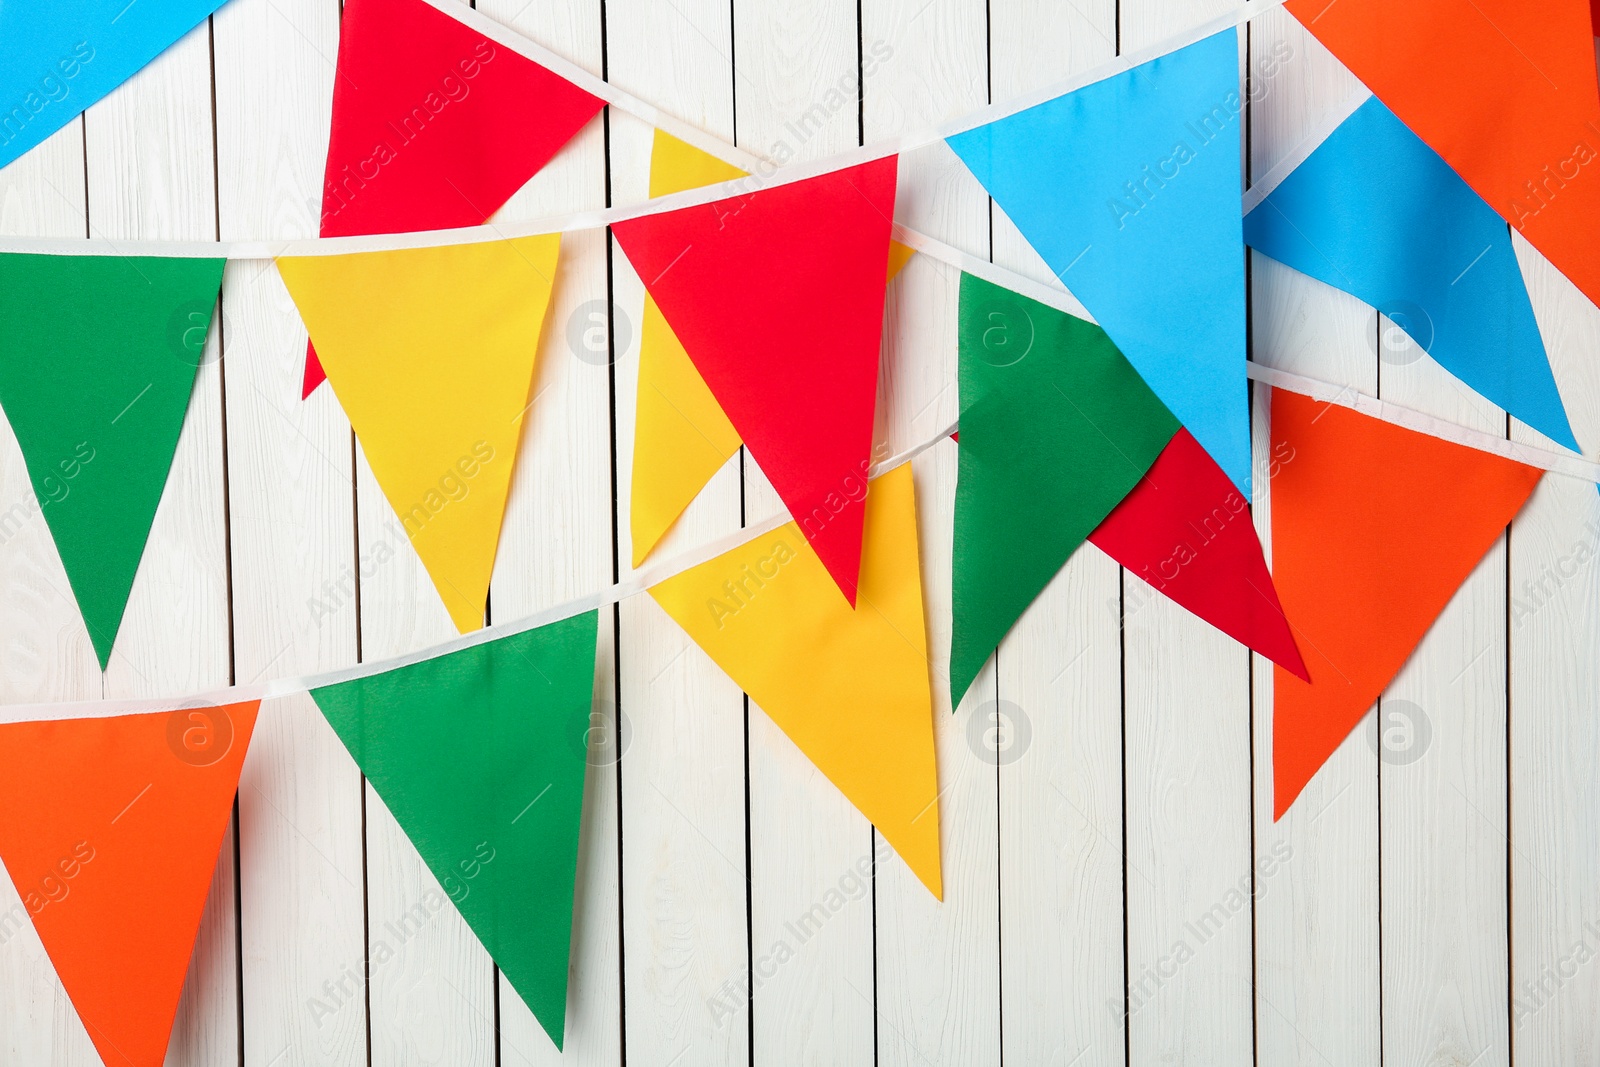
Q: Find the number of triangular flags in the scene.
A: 15